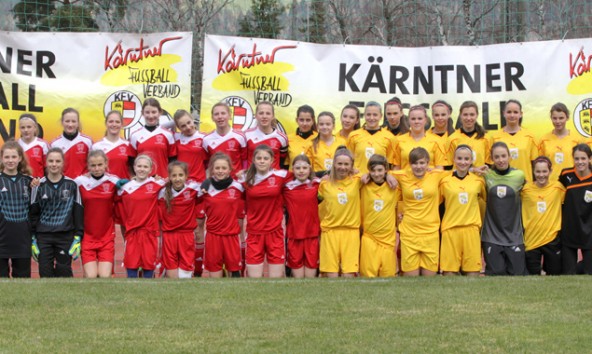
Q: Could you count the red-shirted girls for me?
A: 13